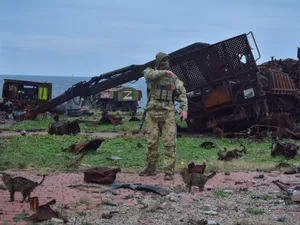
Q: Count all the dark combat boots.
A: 2